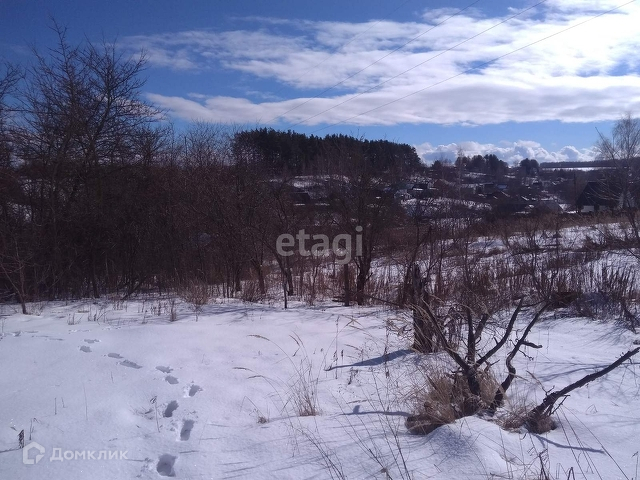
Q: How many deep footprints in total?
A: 10